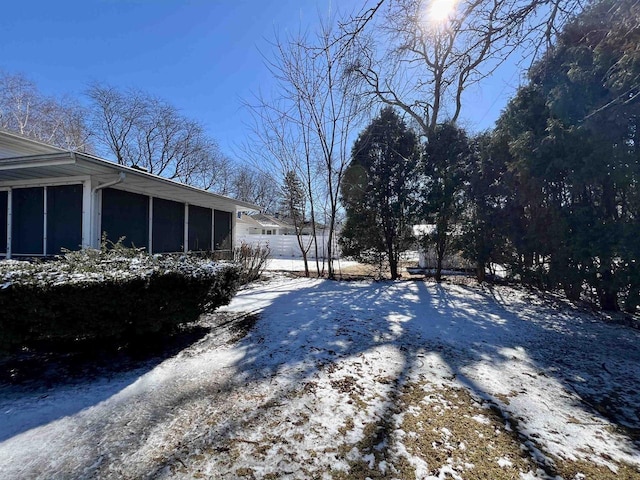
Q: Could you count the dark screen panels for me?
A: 7